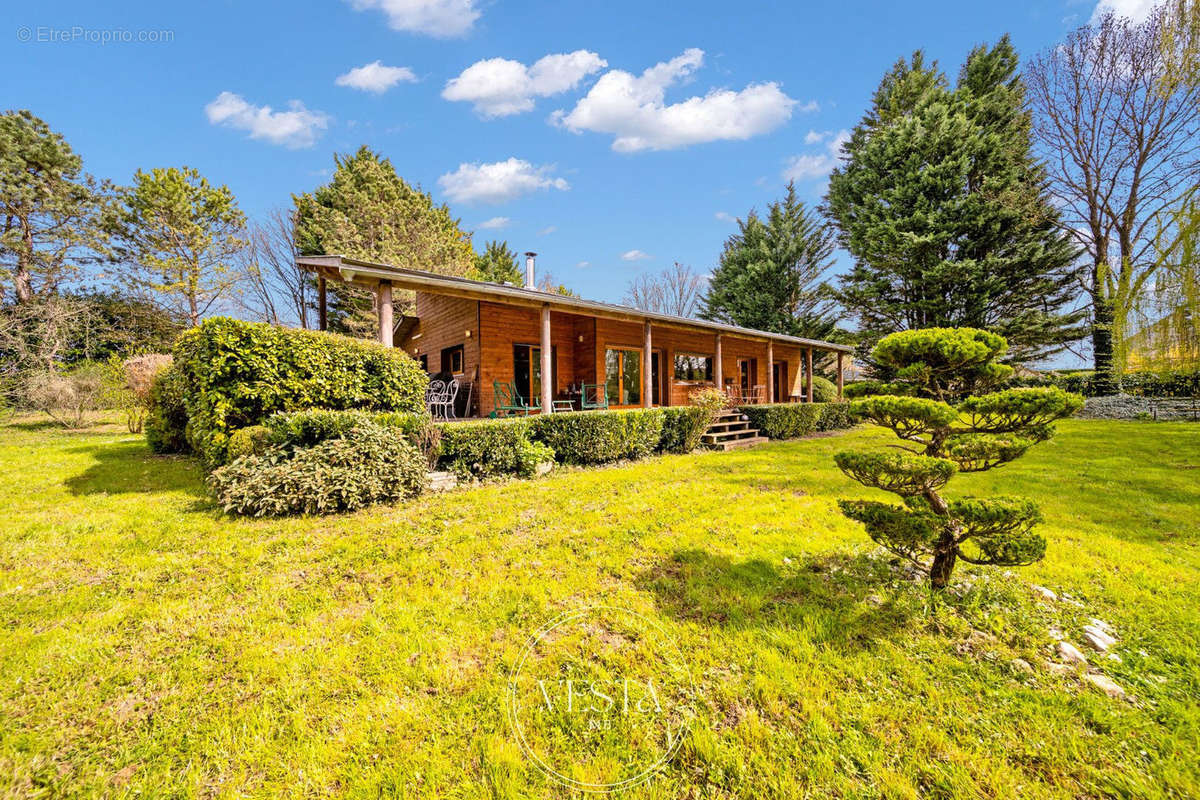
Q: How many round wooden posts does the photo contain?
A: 8